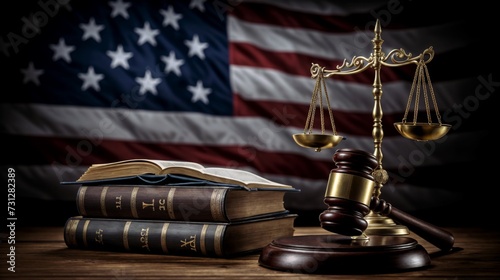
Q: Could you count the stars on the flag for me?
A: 13